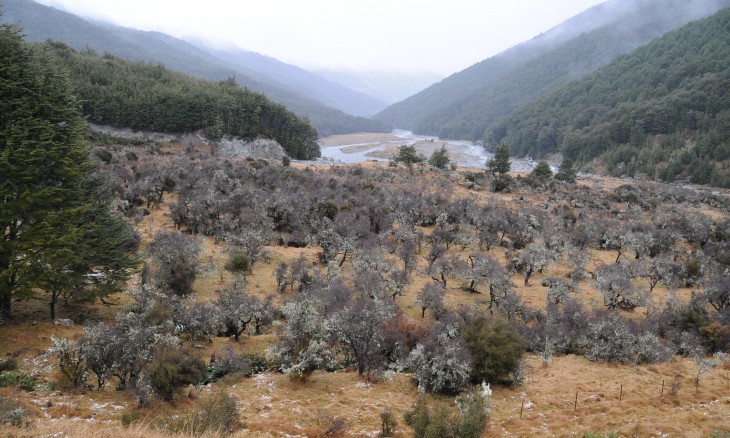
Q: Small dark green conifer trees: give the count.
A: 5